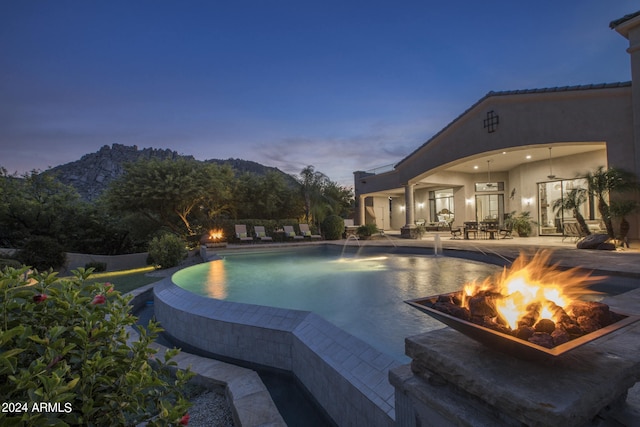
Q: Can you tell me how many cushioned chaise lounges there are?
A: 4